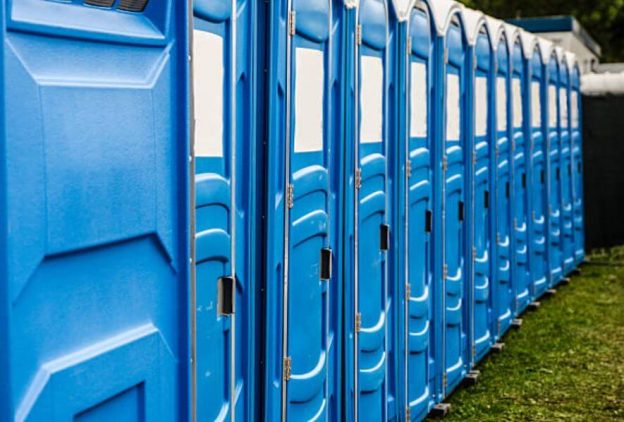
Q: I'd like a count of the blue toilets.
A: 13